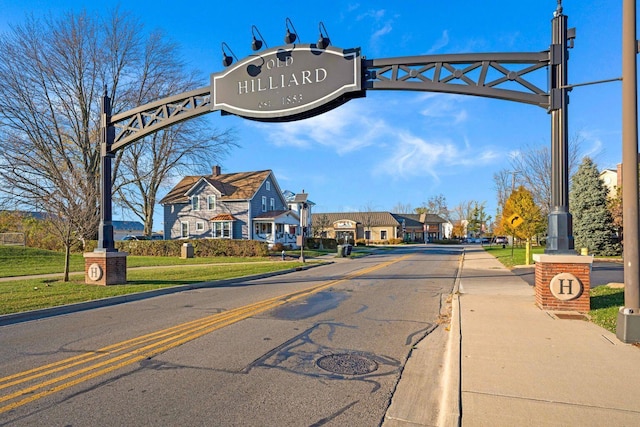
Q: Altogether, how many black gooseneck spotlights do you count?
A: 4